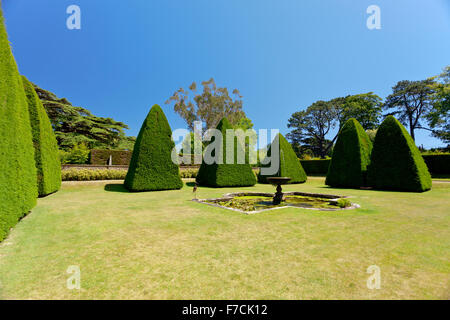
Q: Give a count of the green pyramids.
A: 7